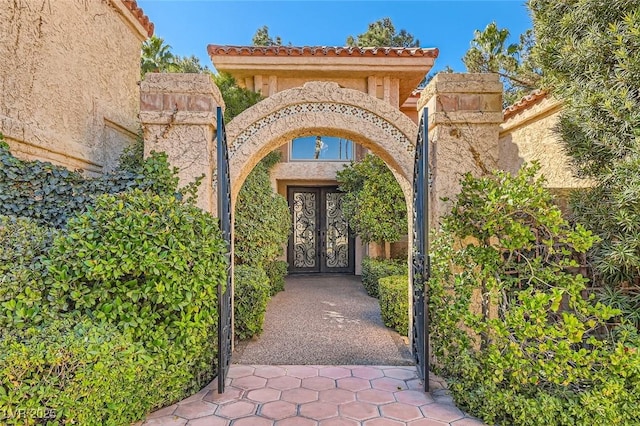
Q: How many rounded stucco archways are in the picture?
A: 1